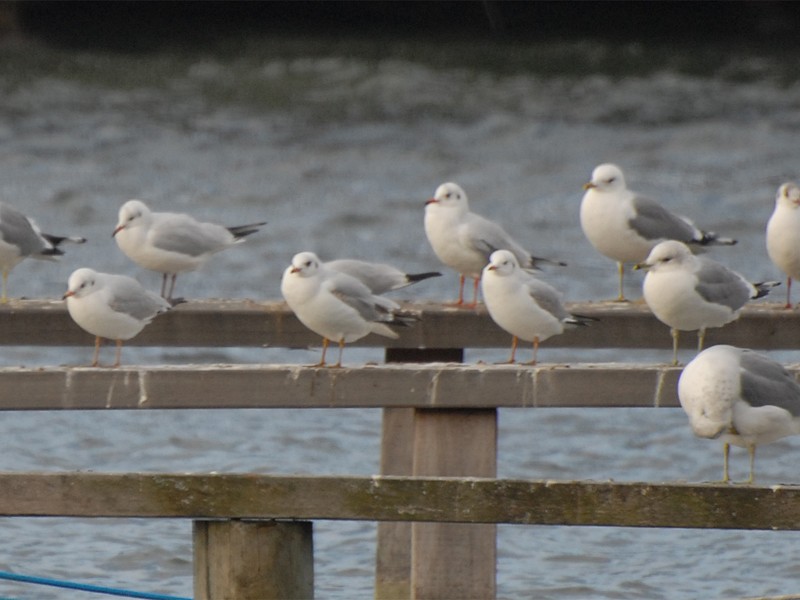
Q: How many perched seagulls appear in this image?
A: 11